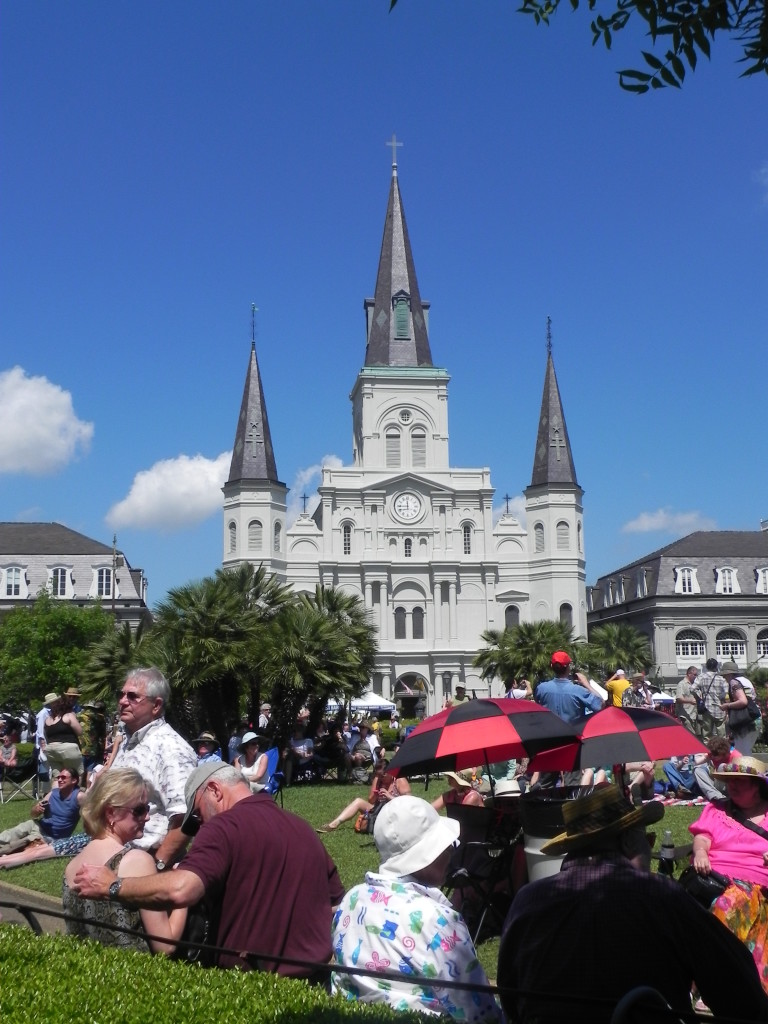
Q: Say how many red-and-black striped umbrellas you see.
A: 2